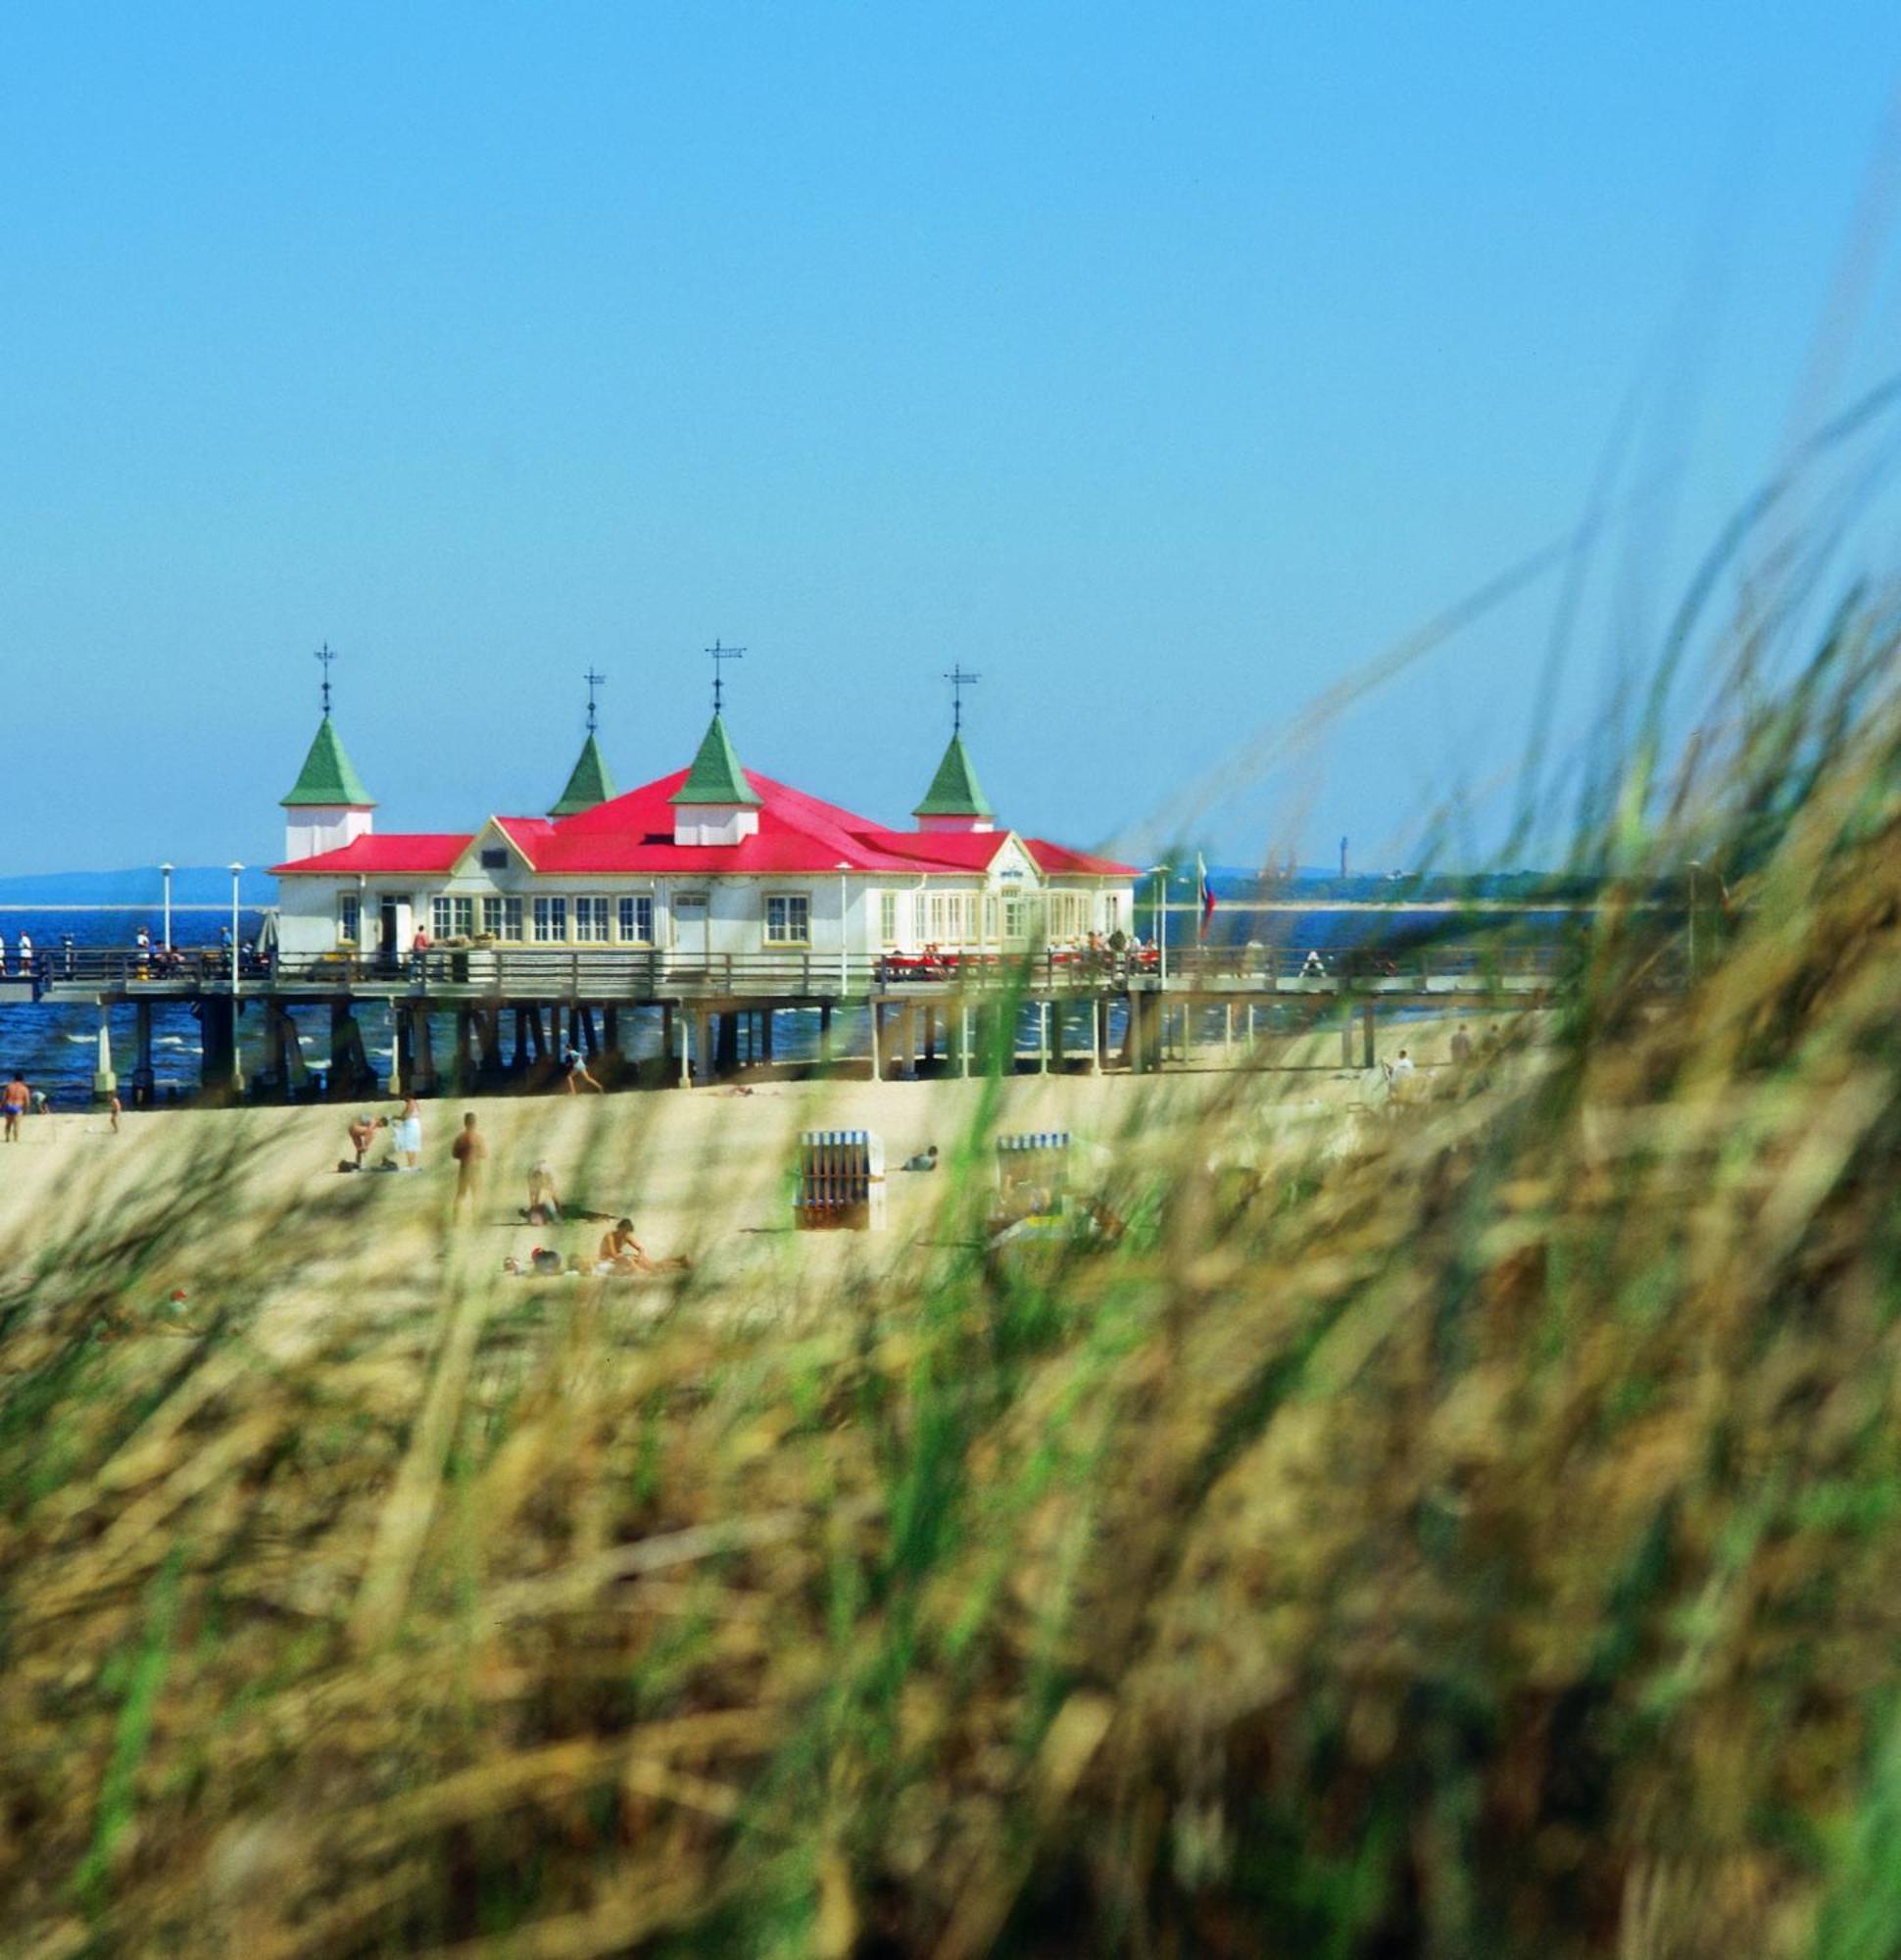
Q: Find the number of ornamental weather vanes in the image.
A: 4